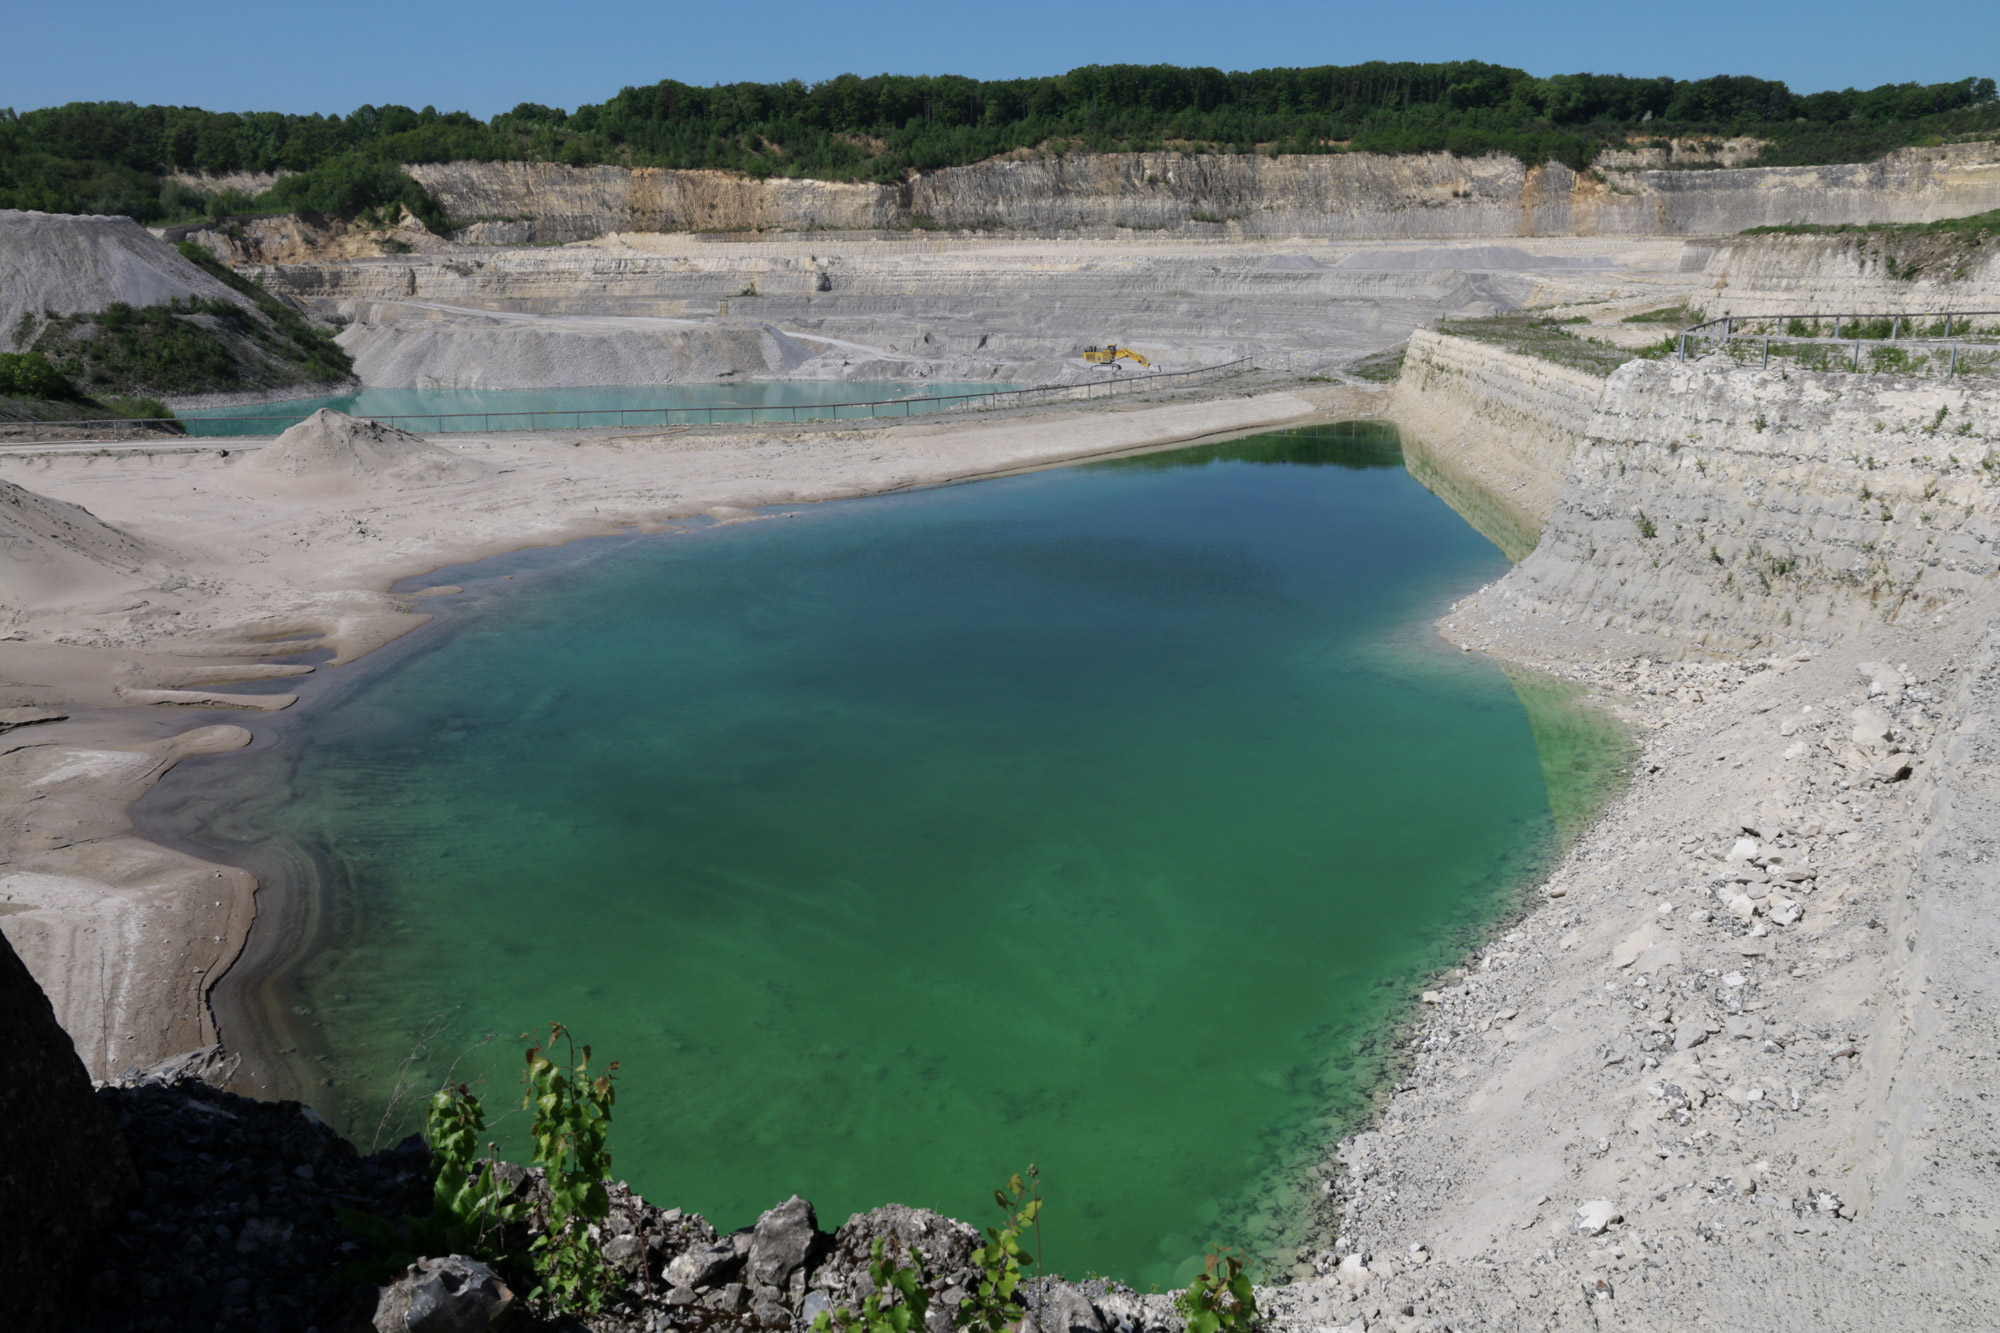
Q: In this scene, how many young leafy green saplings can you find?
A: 5